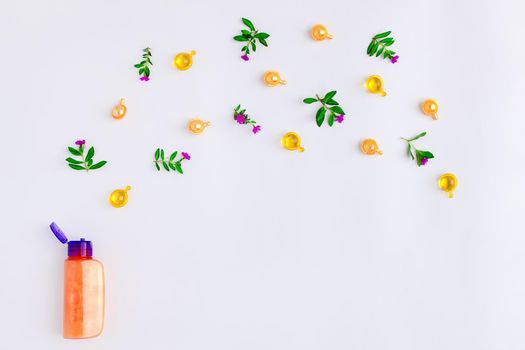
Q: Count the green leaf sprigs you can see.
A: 8